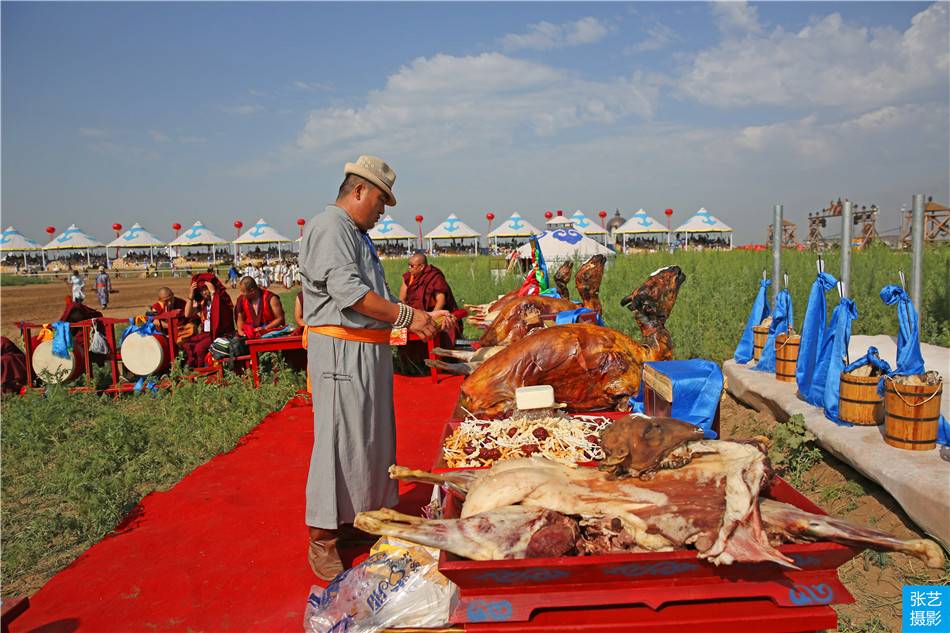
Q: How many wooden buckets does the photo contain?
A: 4